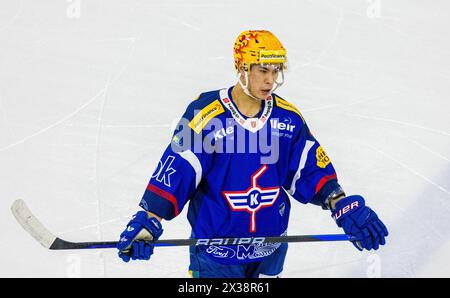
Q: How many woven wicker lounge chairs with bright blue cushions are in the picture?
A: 0